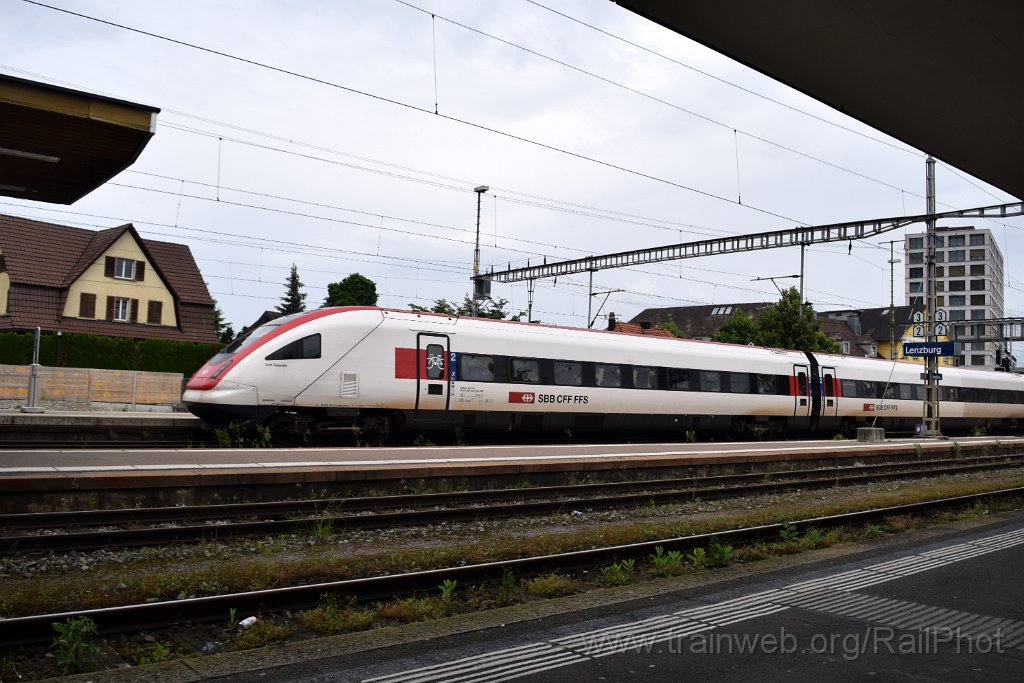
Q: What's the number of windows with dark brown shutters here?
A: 4